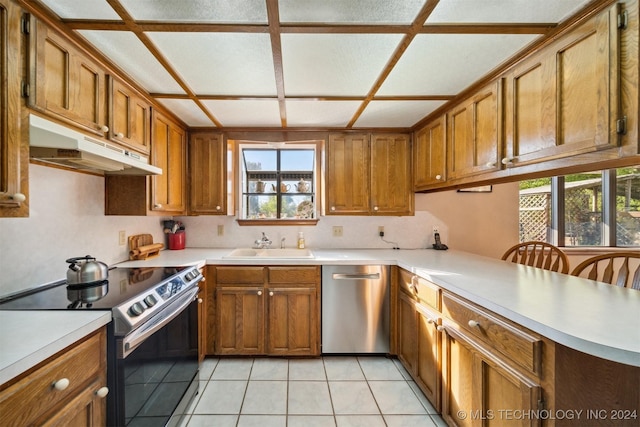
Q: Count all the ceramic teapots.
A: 3